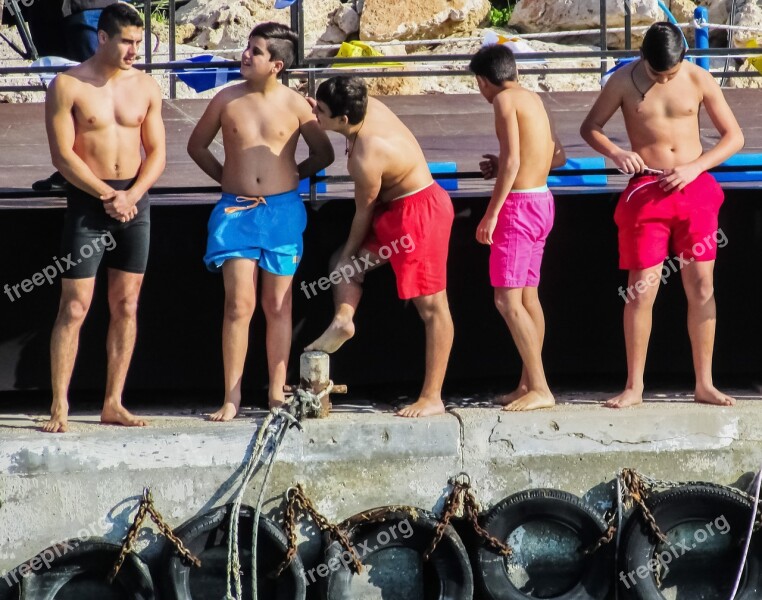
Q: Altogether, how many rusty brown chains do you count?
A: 8